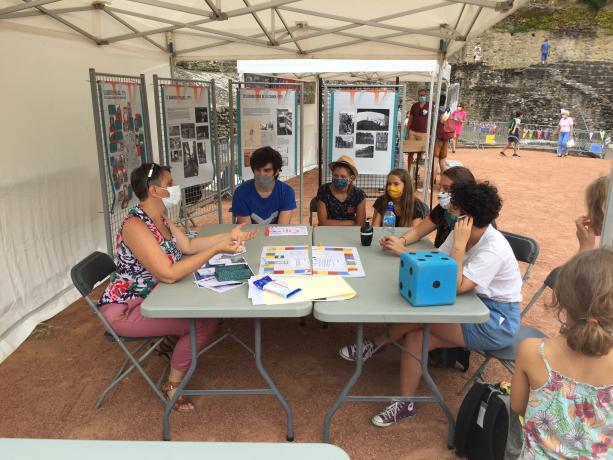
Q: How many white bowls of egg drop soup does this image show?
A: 0